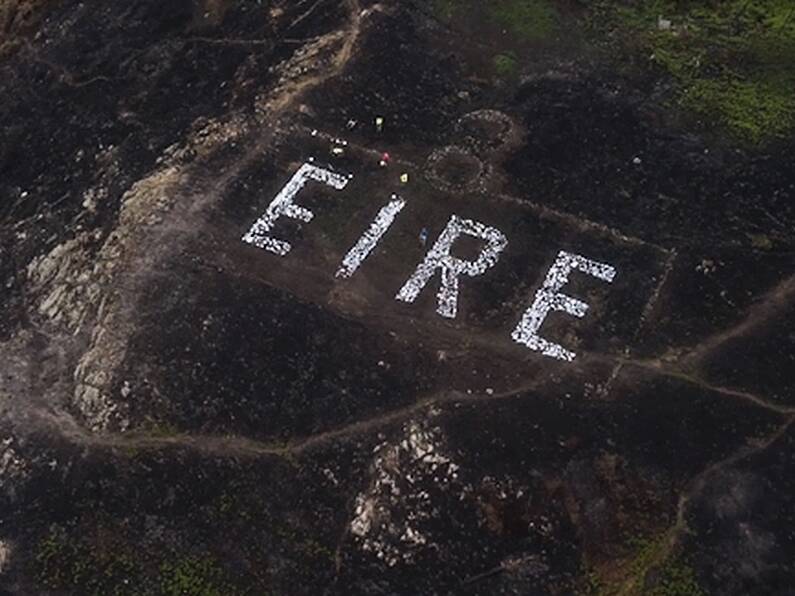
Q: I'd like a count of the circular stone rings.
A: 2